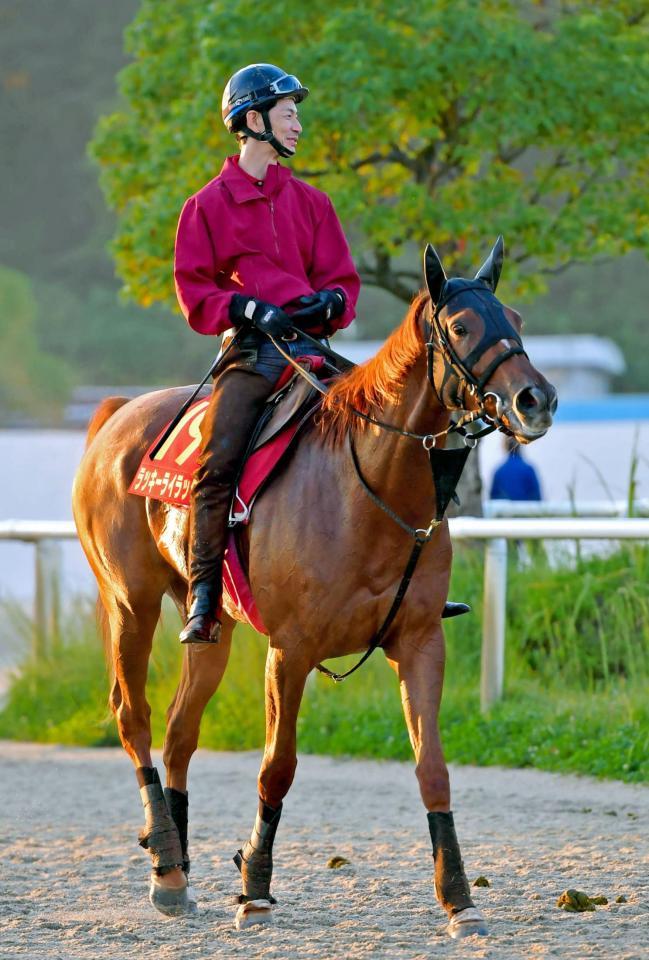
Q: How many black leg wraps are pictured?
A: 4